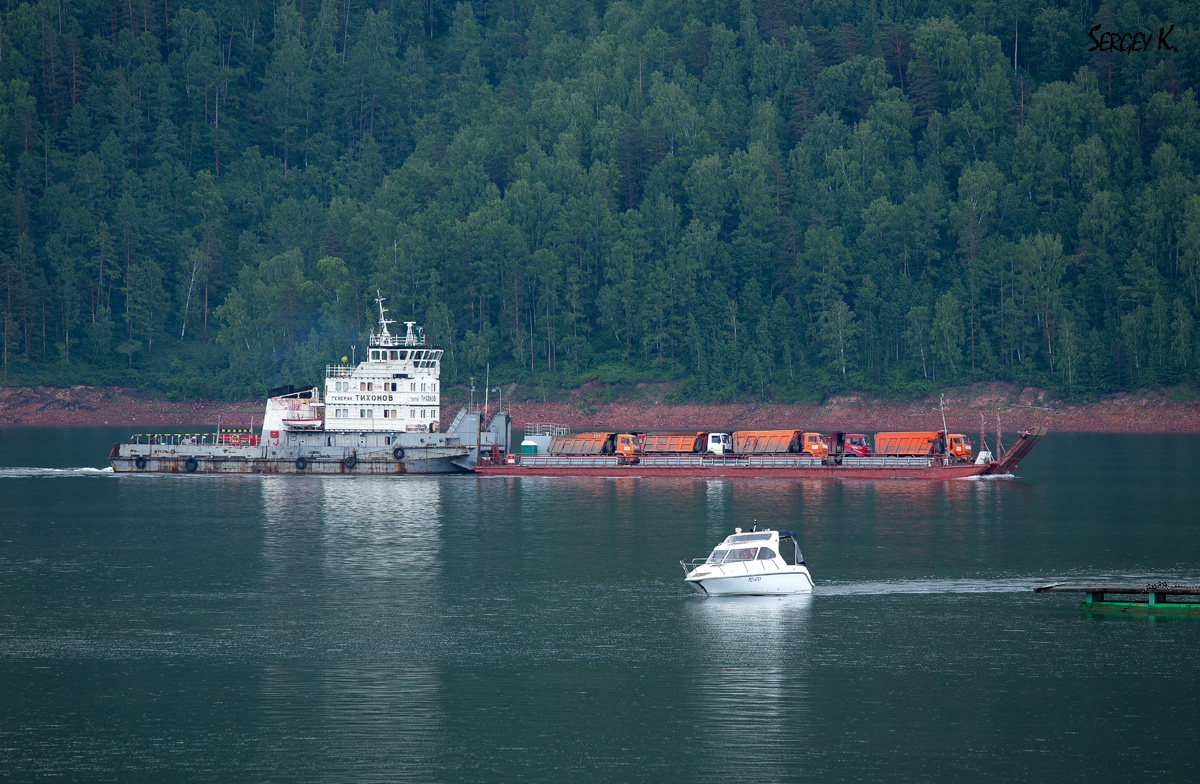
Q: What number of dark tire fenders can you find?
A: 5